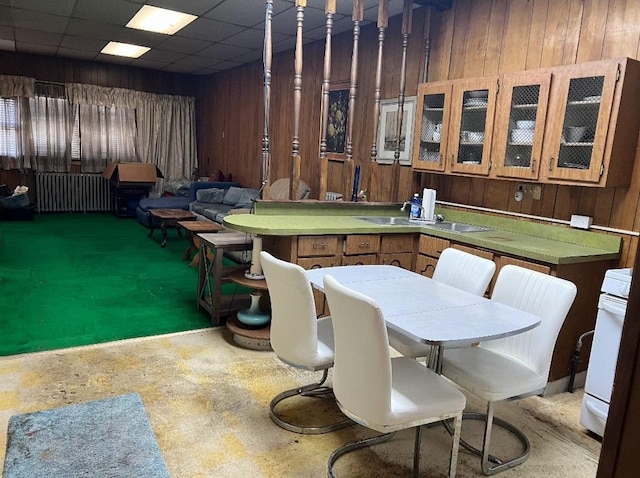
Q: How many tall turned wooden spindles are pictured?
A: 7